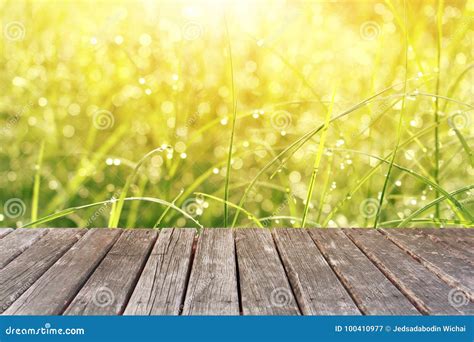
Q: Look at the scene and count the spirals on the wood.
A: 3